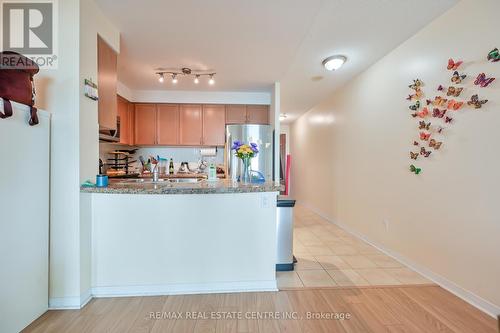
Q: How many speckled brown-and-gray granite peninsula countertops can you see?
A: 1